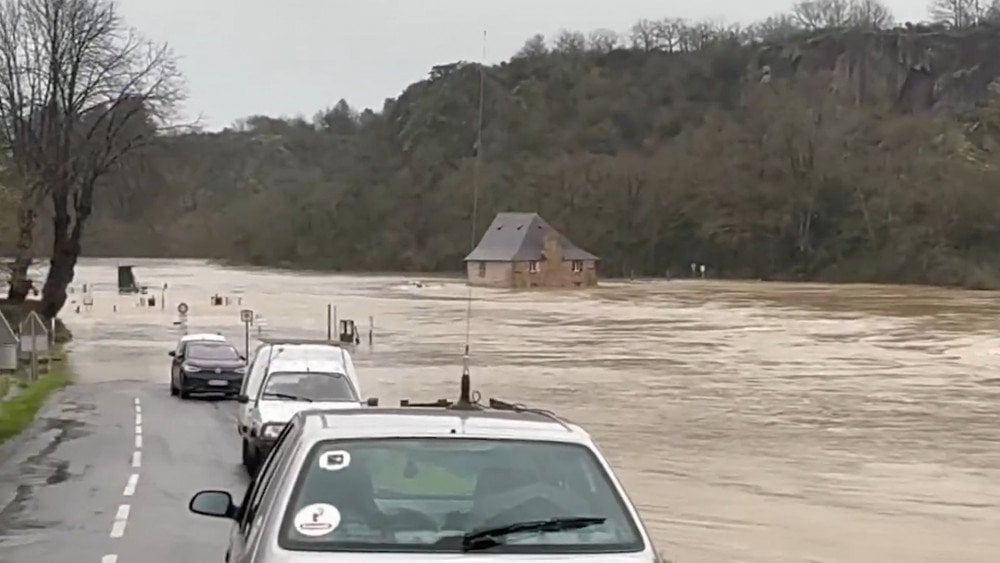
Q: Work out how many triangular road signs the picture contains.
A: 2